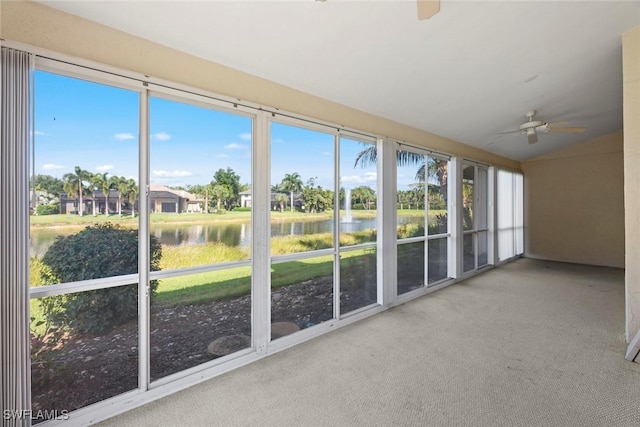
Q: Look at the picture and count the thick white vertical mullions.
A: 4